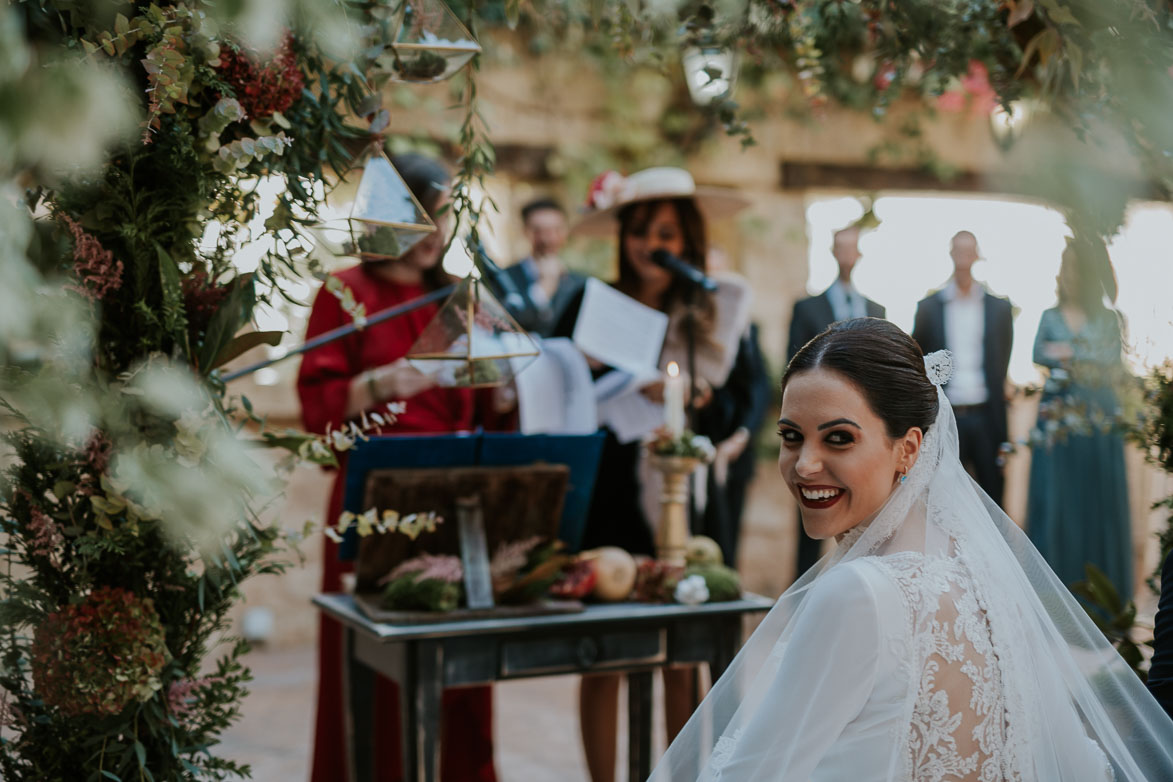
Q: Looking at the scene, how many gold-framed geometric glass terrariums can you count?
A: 3